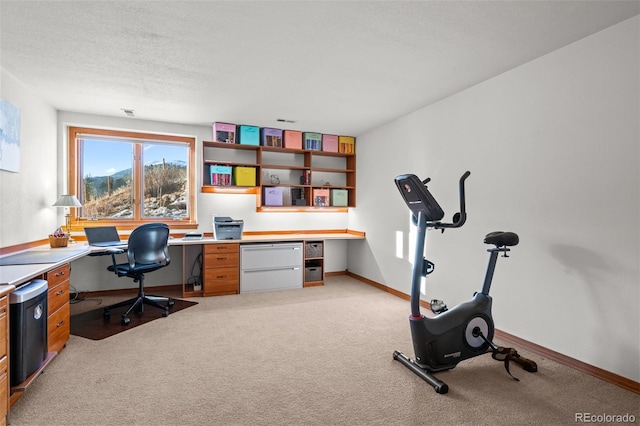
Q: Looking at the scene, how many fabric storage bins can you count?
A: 14